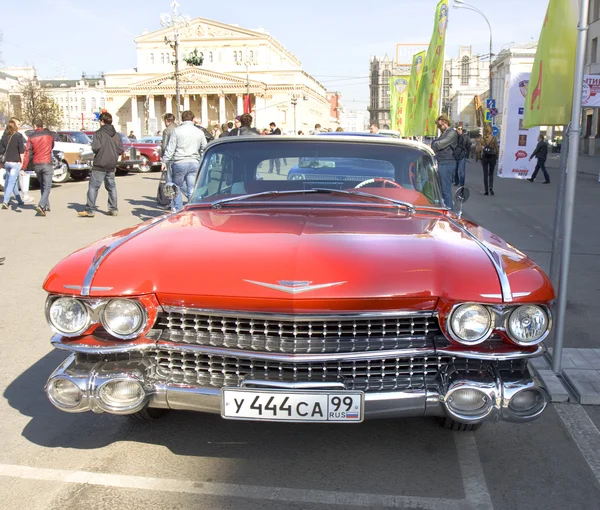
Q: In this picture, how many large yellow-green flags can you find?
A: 4